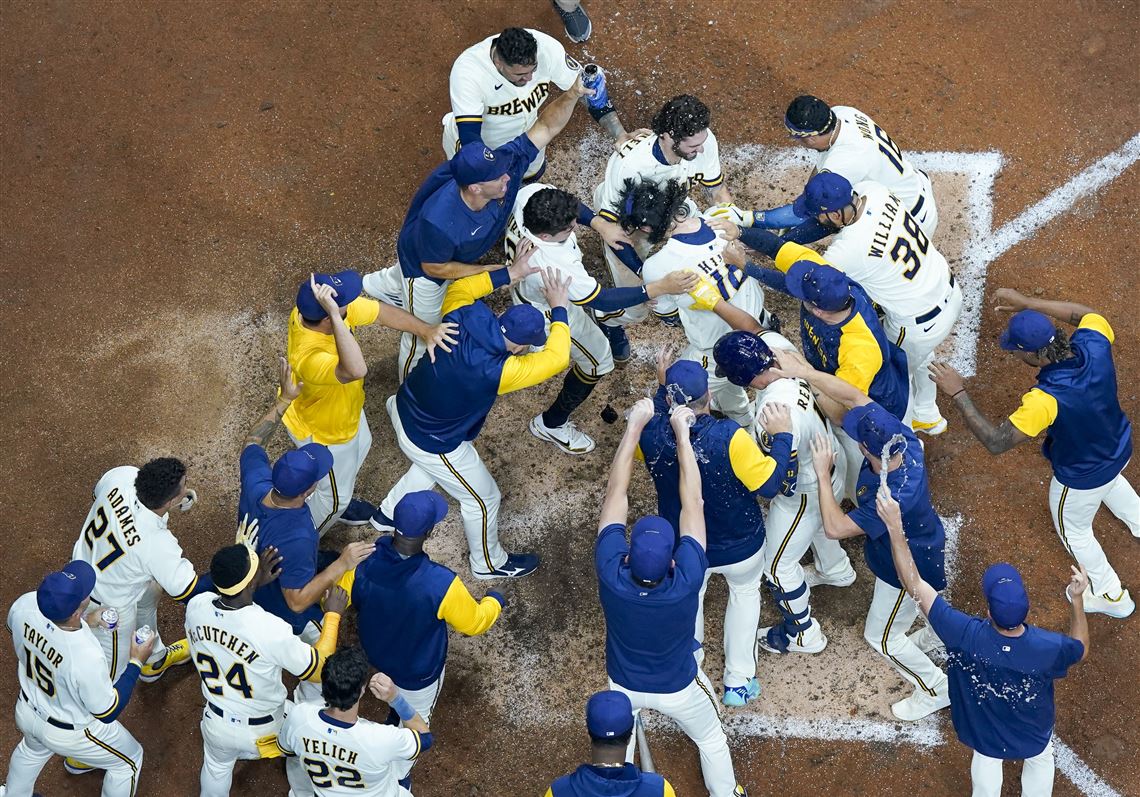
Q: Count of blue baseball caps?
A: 14